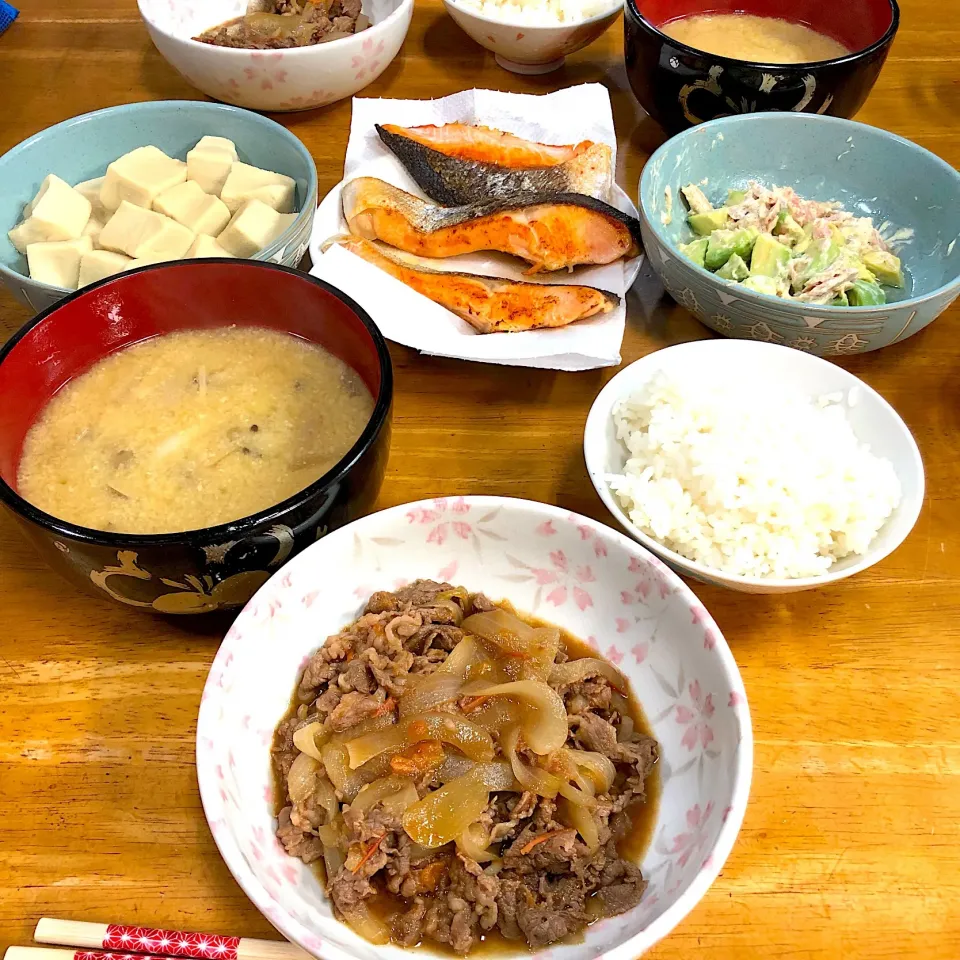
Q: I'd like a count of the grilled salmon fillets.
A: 3